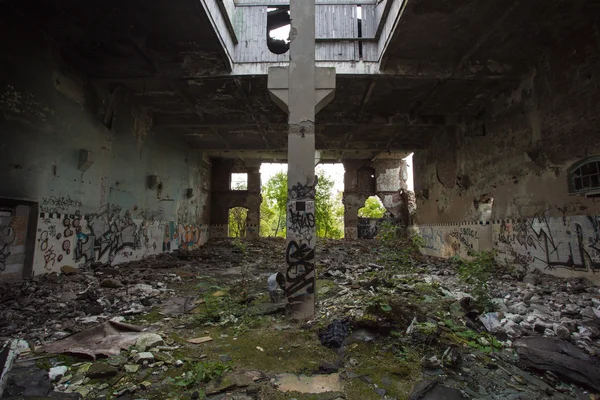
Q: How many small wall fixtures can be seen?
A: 3